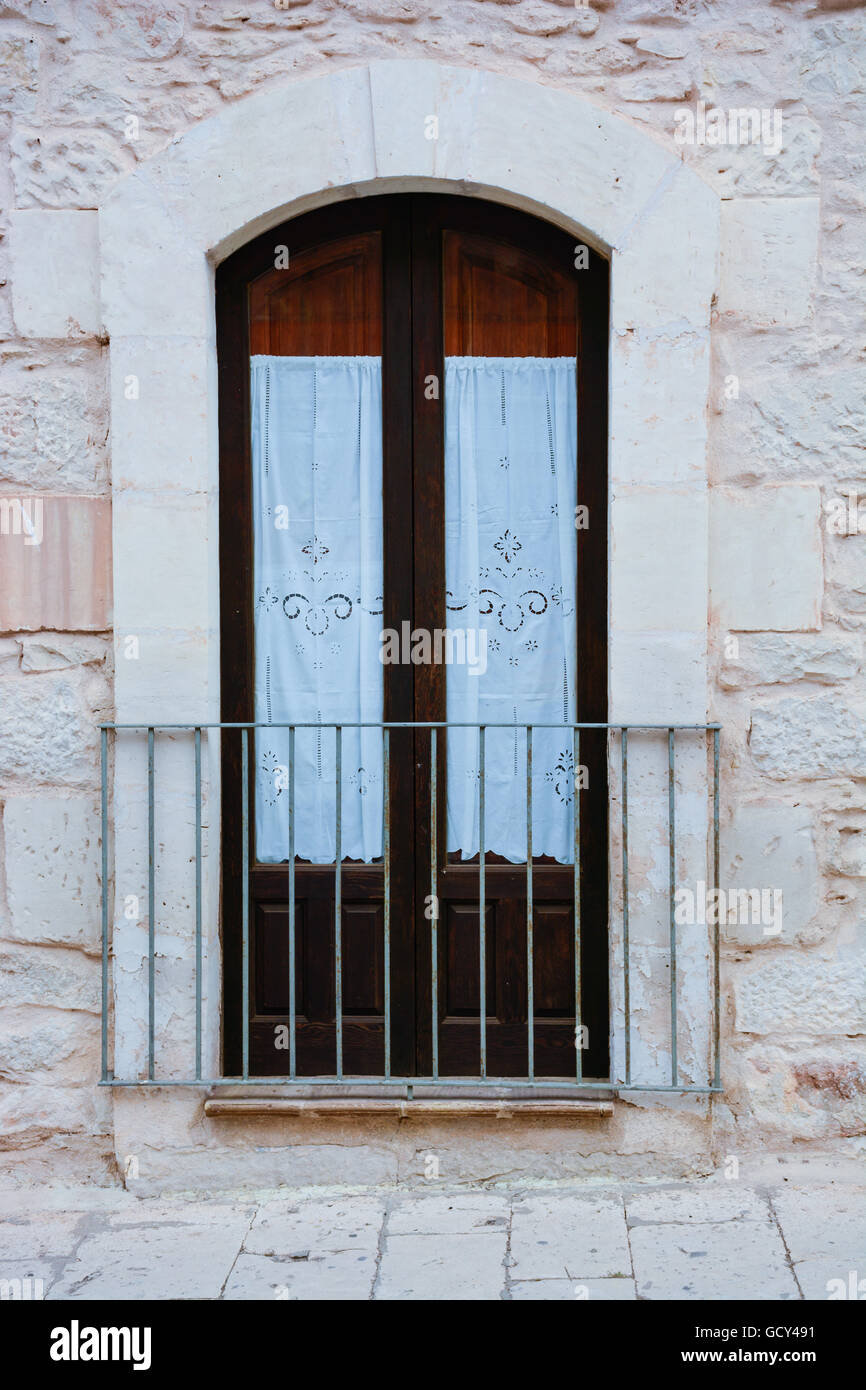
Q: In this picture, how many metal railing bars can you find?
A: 14